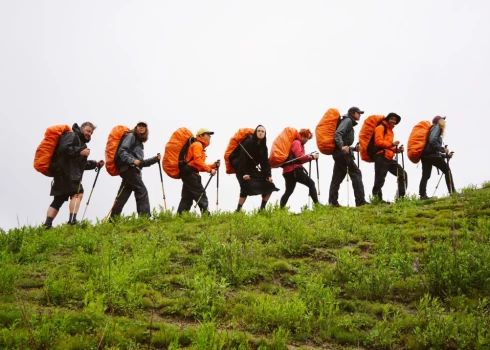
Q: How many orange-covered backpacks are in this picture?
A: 8